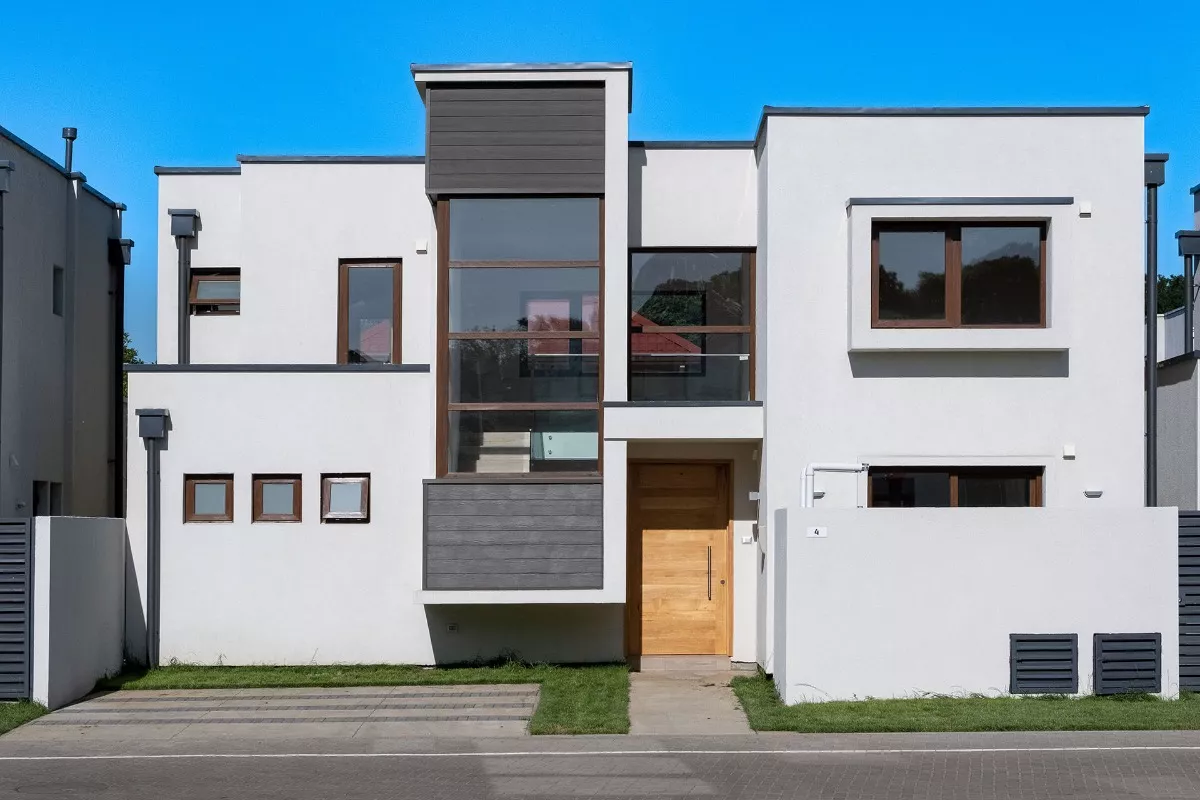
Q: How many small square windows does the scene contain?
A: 3